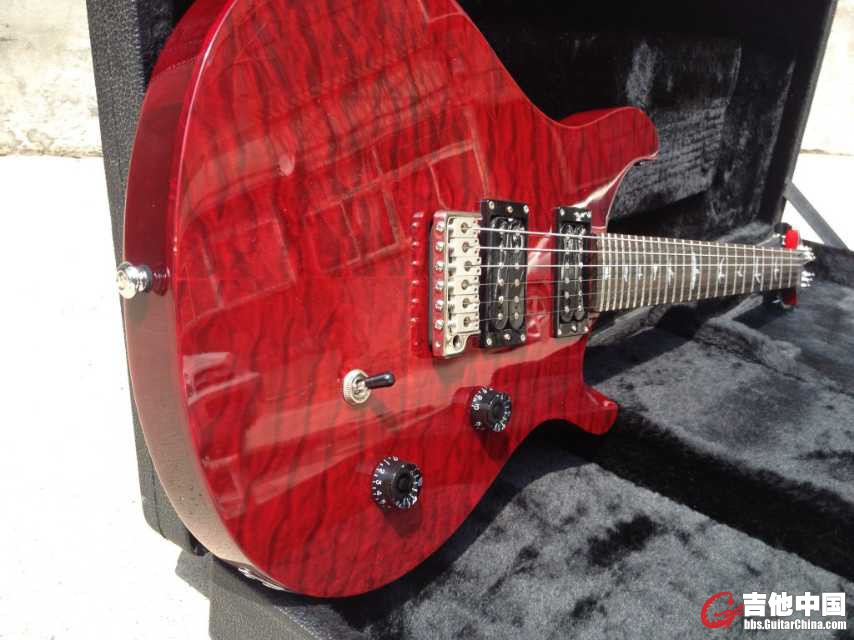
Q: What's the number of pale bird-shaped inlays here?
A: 10